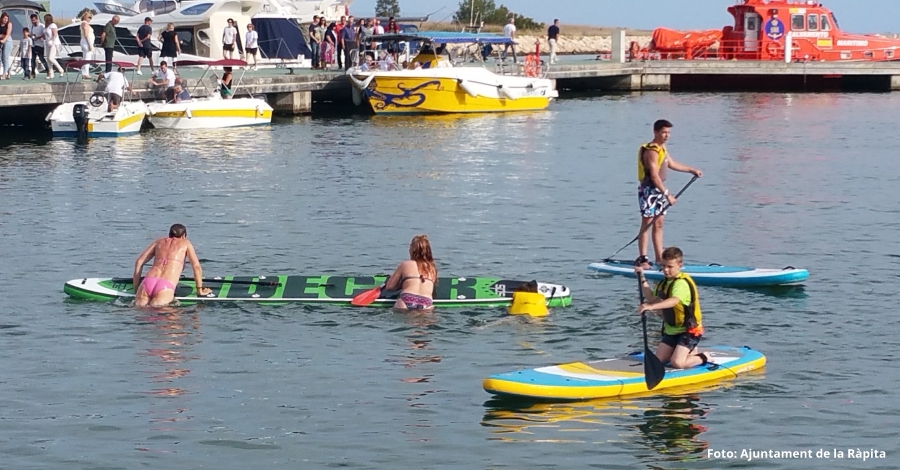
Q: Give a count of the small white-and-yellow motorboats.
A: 2